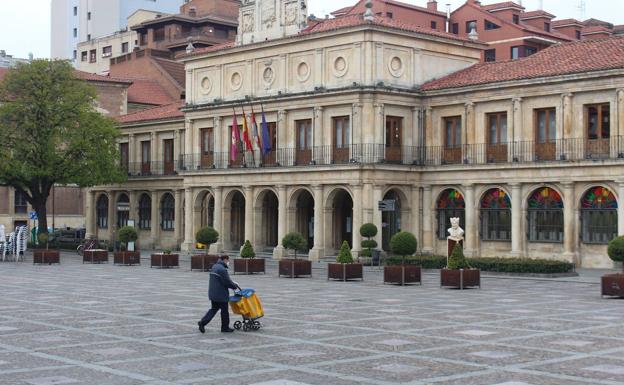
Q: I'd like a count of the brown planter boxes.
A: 11